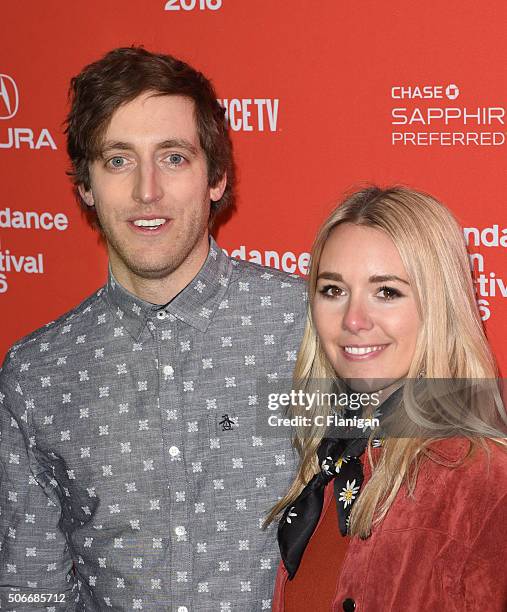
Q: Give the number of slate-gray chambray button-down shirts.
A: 1